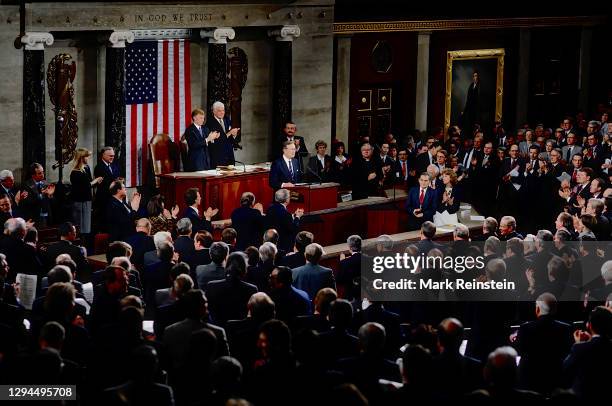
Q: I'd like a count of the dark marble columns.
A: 4